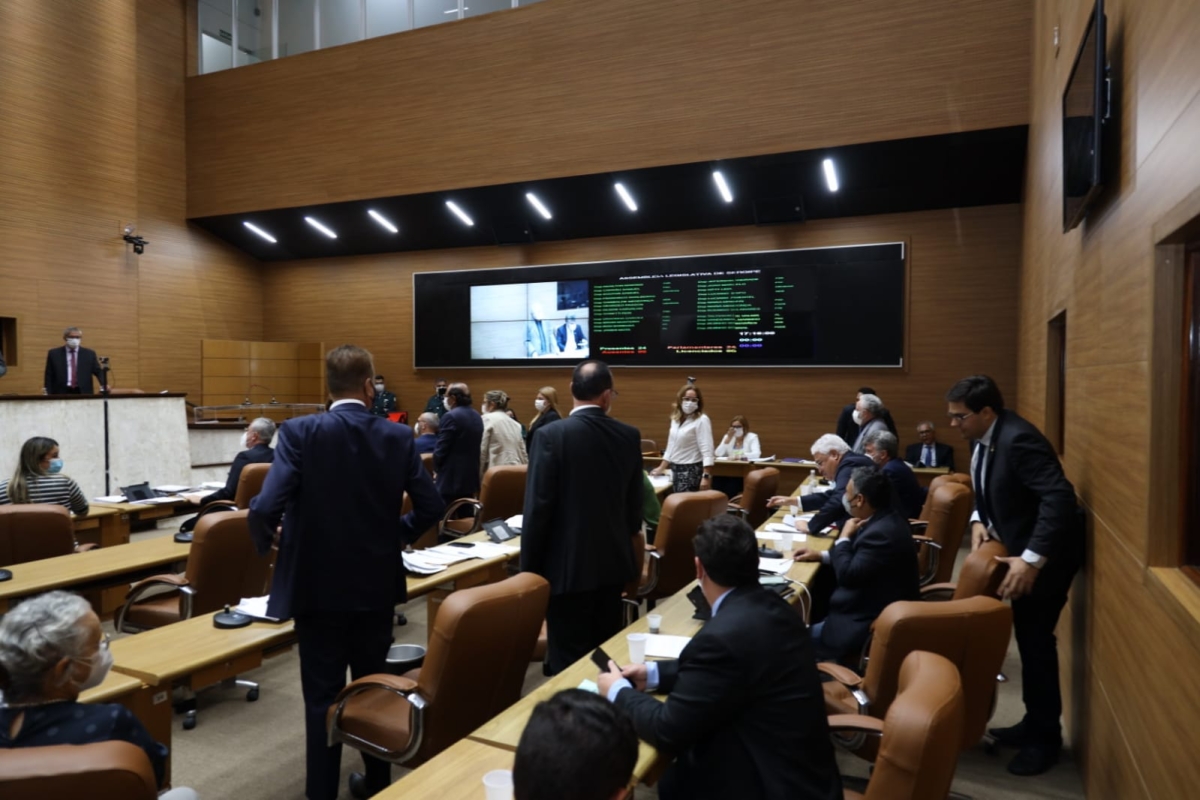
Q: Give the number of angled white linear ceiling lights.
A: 8